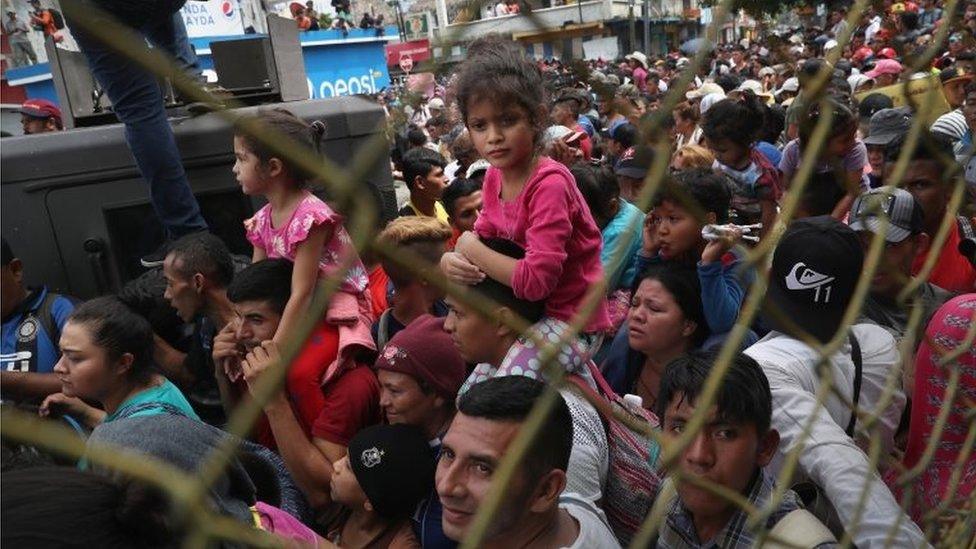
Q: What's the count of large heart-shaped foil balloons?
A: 0